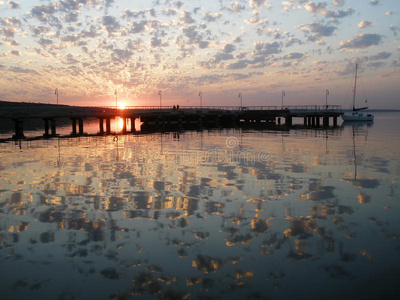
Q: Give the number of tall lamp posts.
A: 7